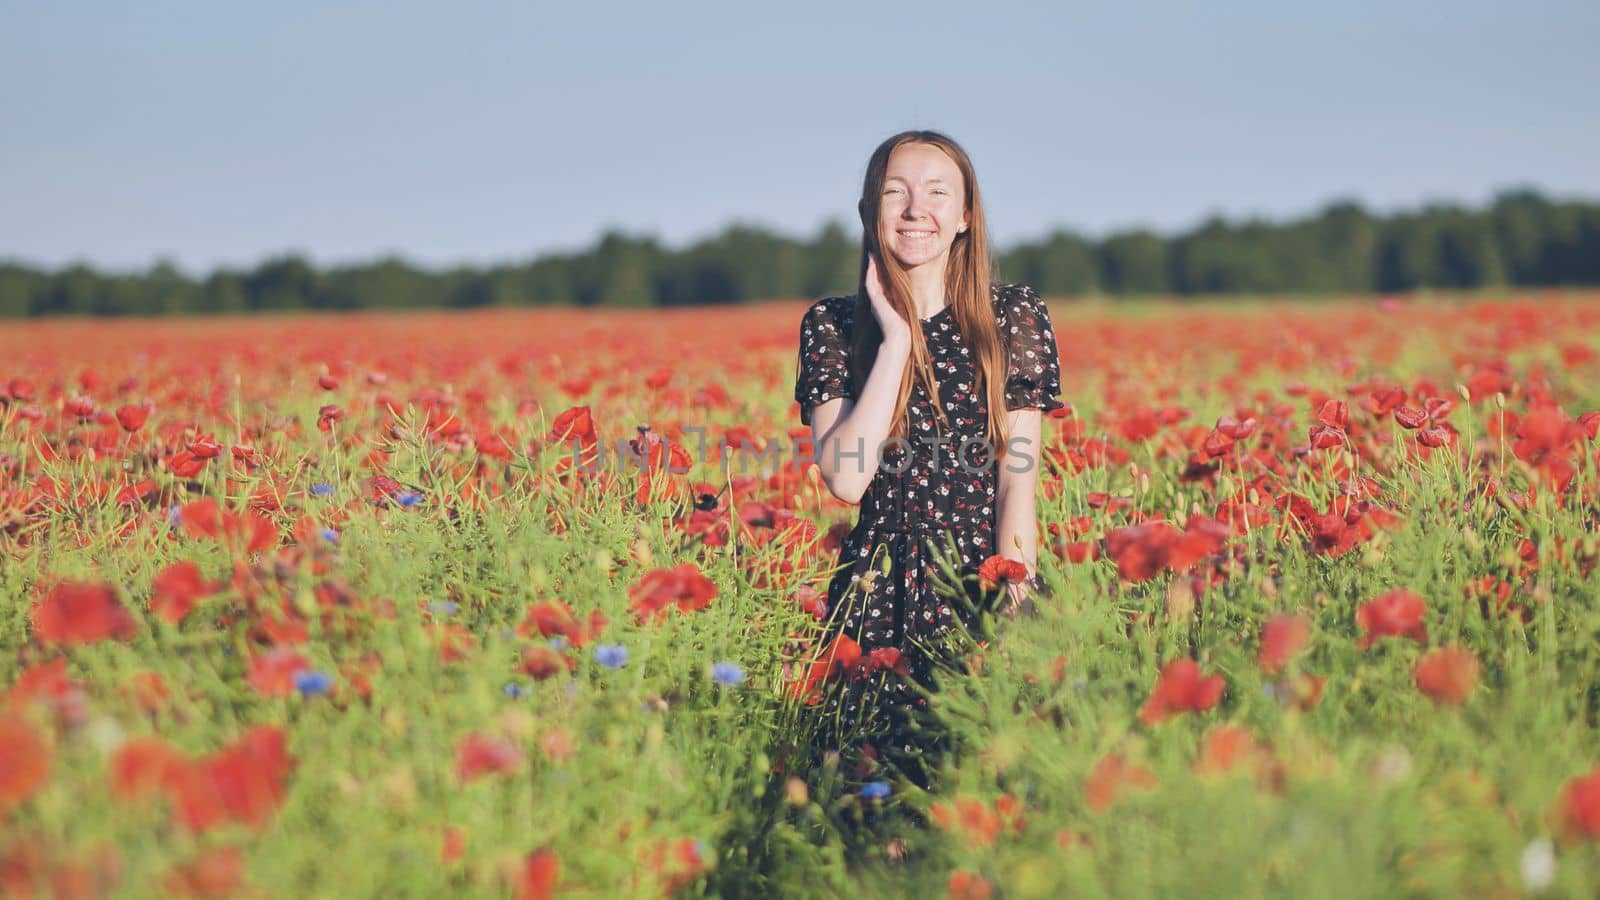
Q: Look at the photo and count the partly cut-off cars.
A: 0